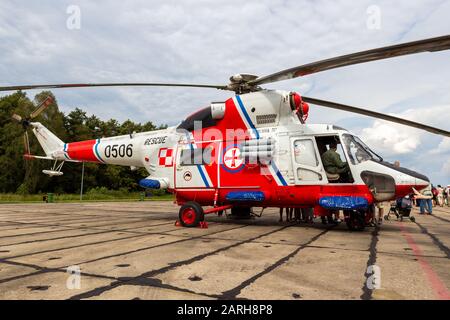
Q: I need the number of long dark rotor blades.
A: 3